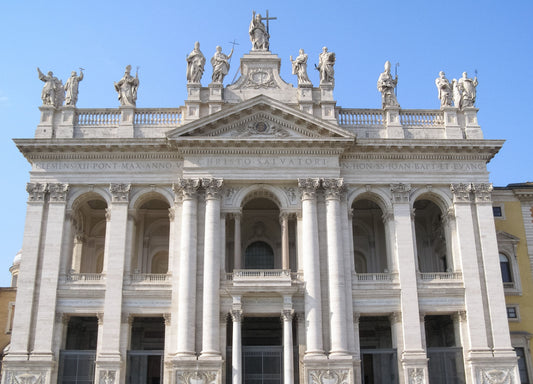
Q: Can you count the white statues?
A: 11